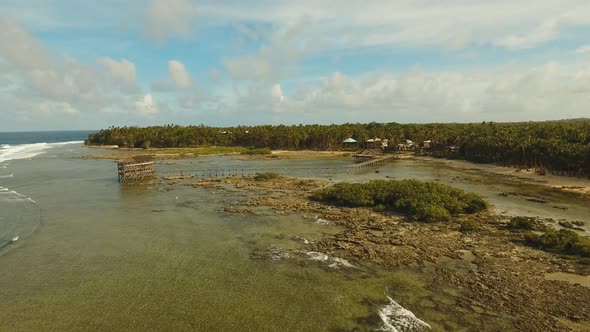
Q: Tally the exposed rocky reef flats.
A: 1